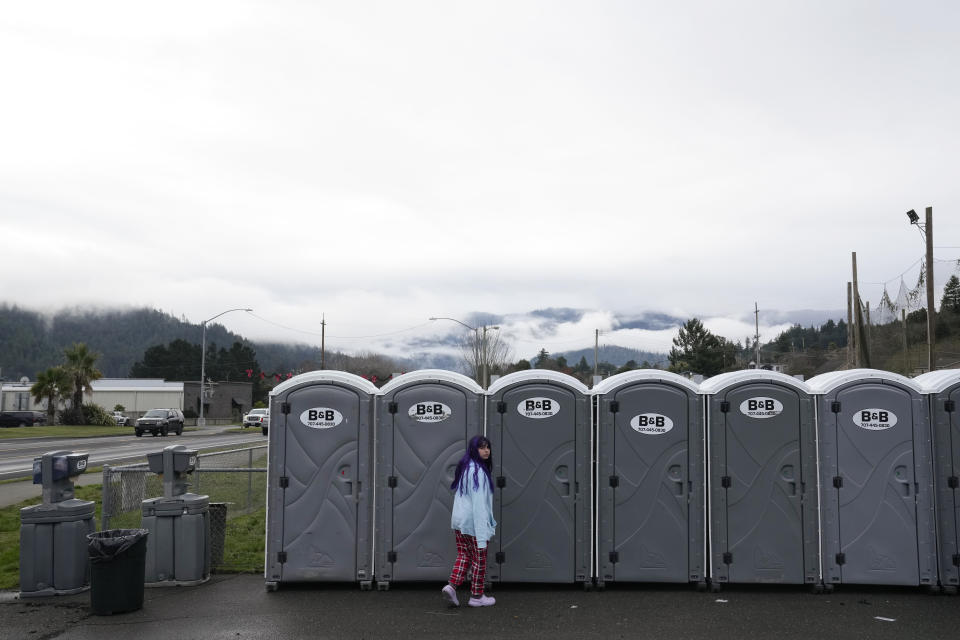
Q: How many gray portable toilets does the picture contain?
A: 7